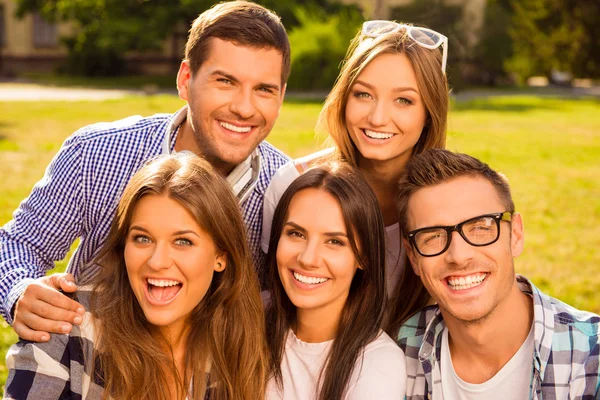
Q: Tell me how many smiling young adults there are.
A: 5